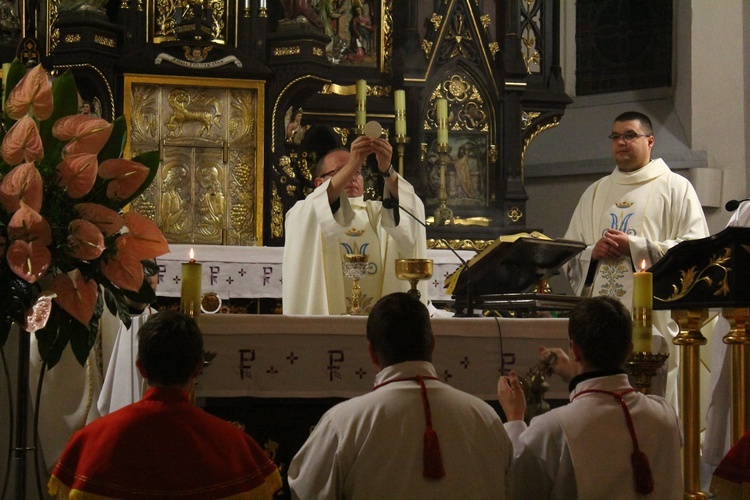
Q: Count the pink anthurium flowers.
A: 14